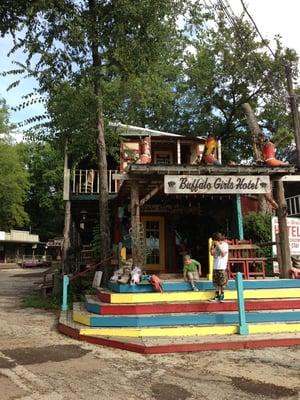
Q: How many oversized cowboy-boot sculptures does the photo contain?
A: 3